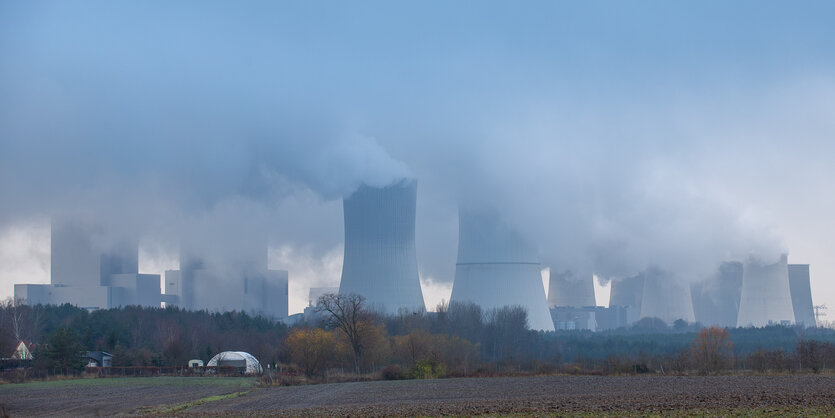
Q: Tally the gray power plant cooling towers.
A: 8